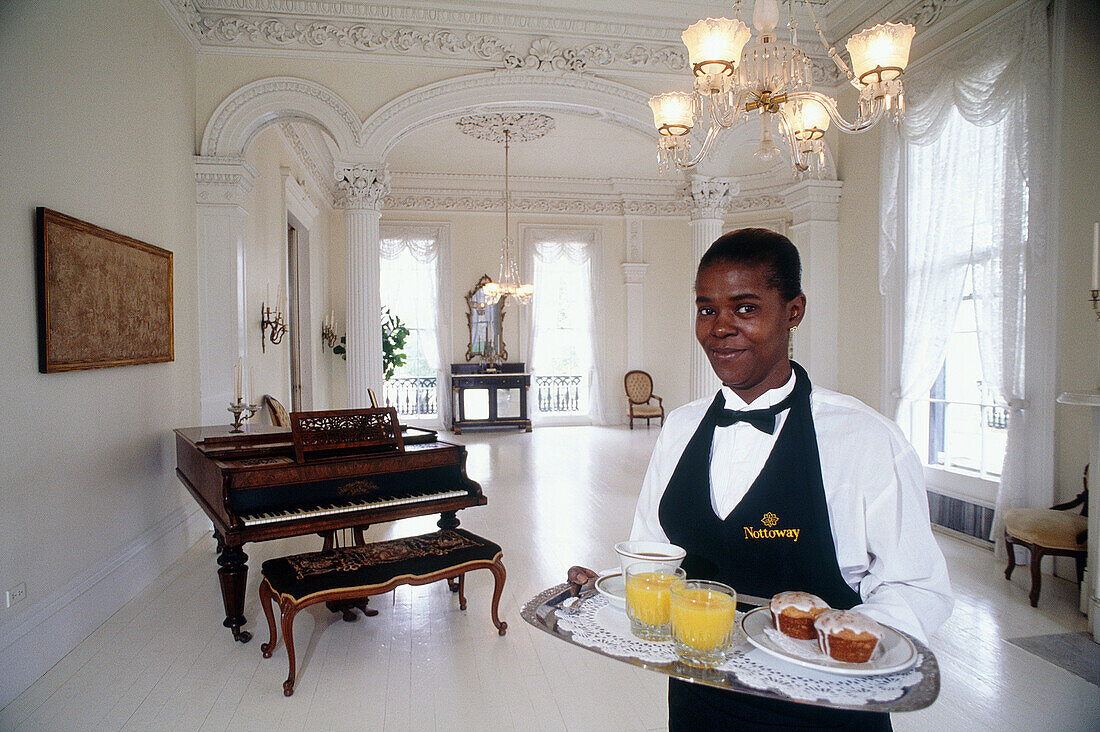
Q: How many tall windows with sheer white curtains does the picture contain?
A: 3